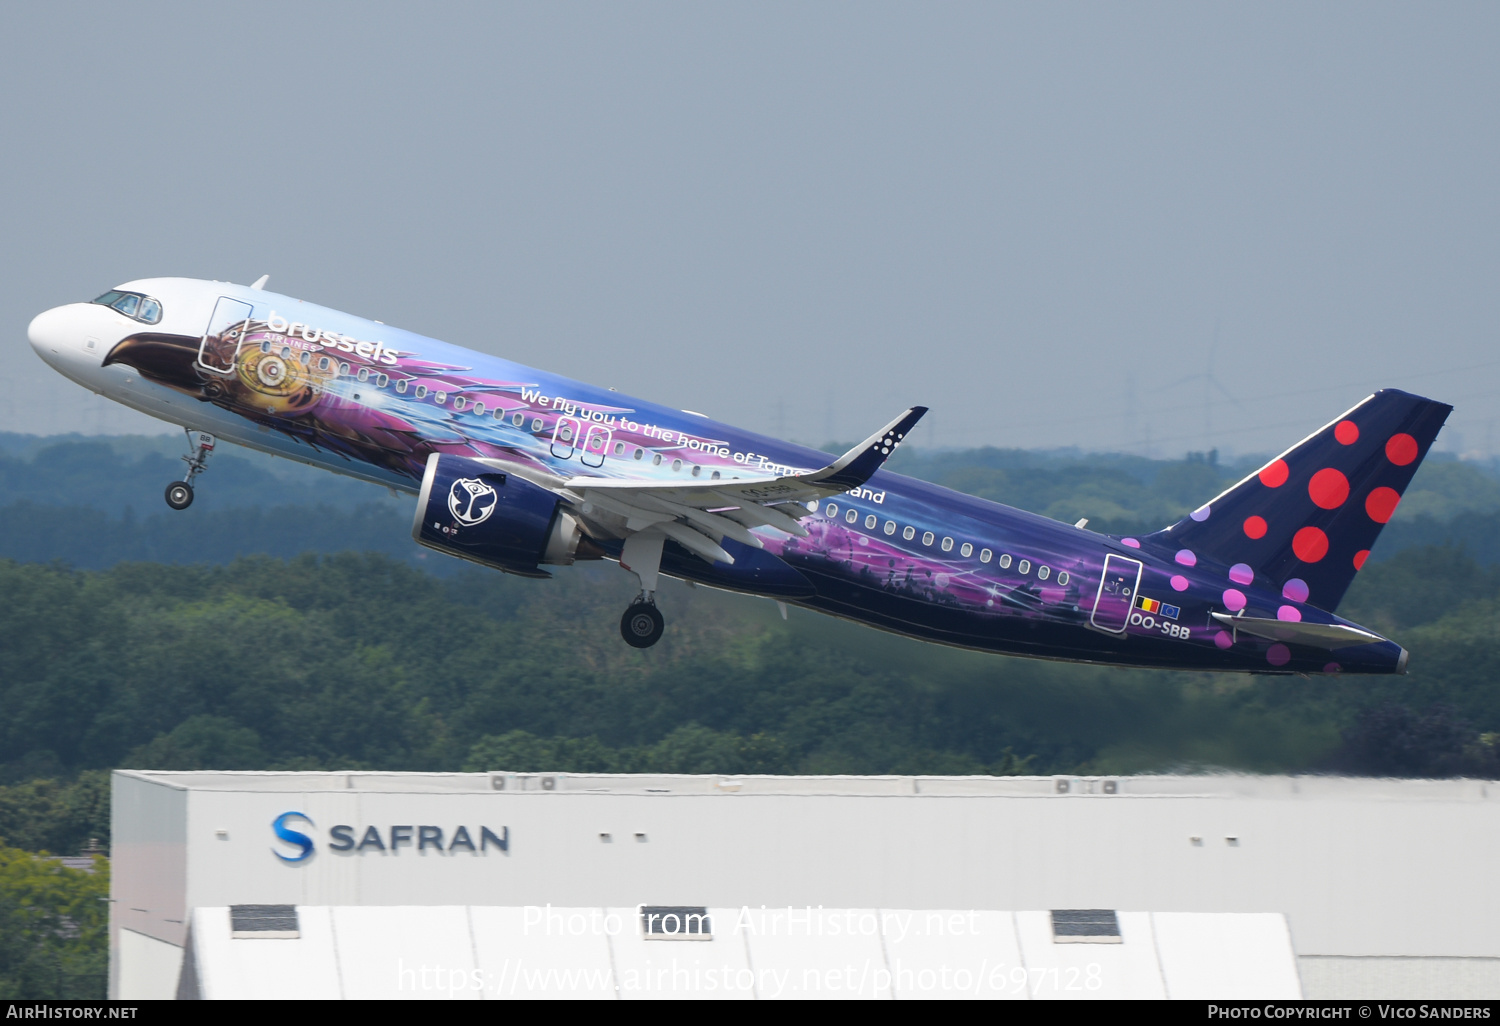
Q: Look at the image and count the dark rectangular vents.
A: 3